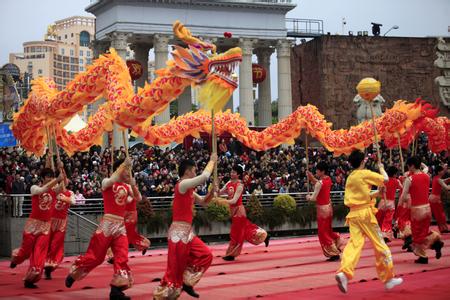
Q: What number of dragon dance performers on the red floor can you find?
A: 12